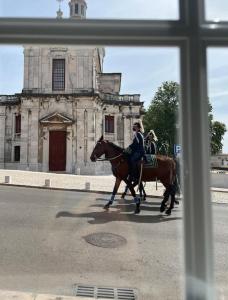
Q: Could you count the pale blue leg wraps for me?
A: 2